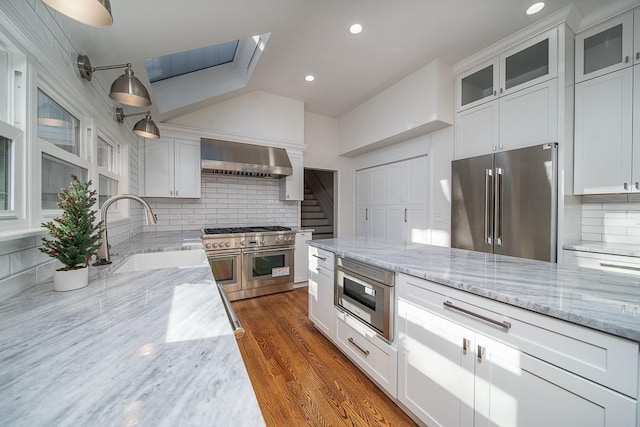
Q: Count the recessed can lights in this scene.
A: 3